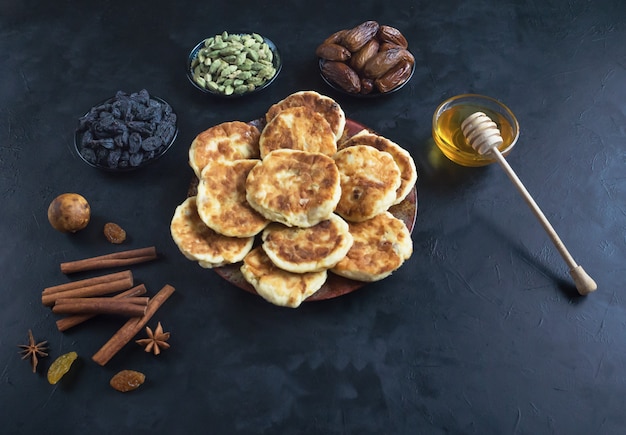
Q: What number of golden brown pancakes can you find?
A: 11